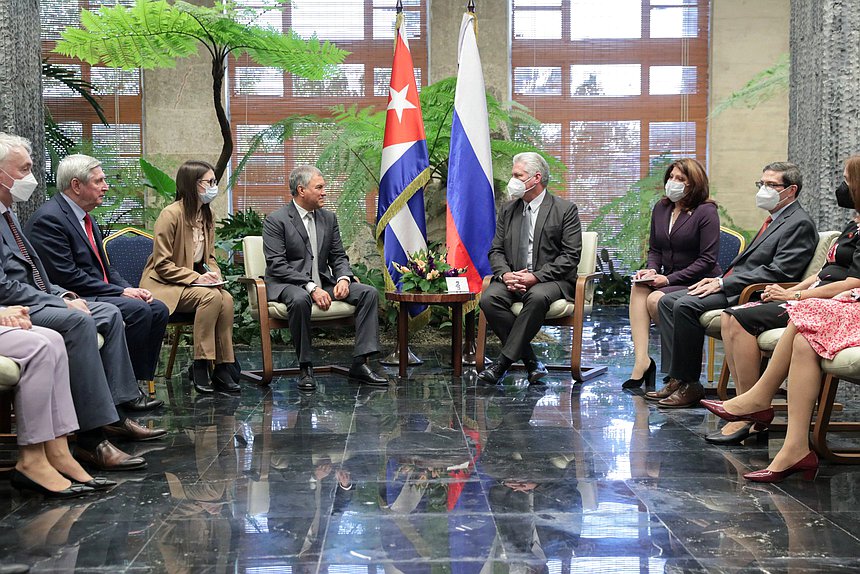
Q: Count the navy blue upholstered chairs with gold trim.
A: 2